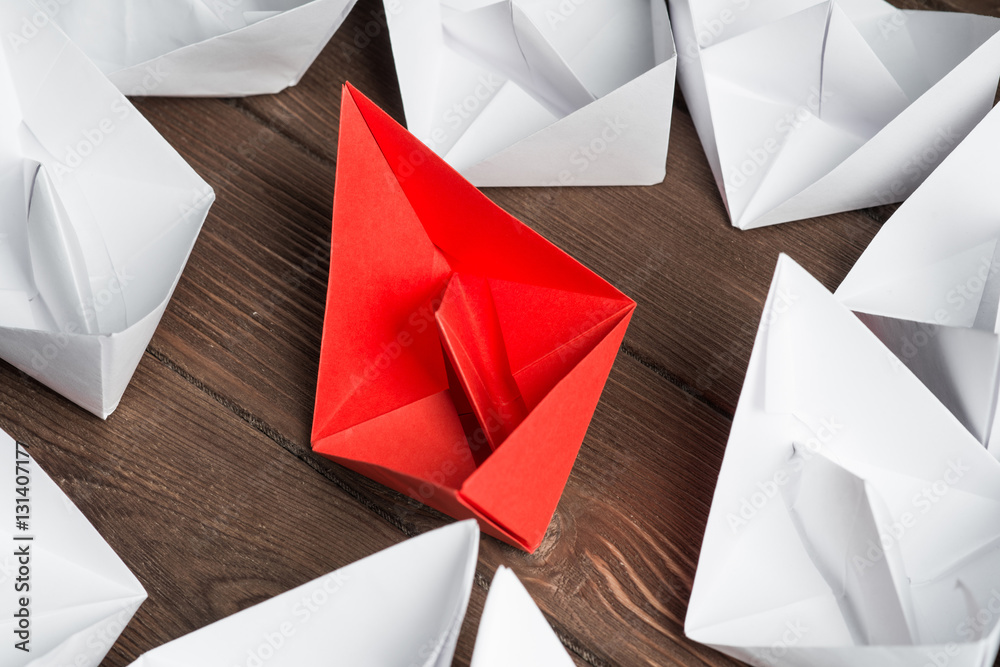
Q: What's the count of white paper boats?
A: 9